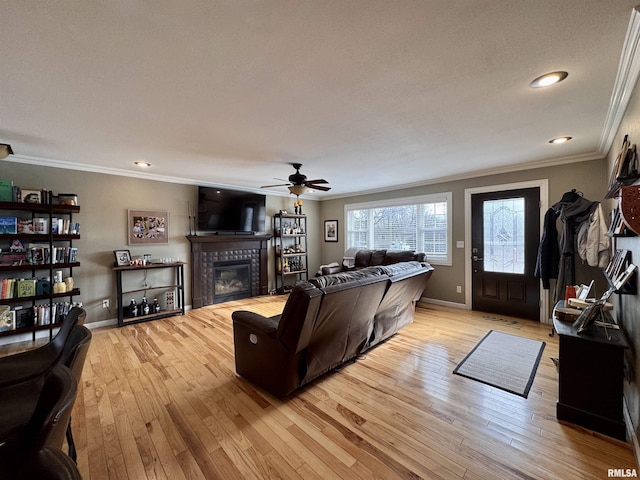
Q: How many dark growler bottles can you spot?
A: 3